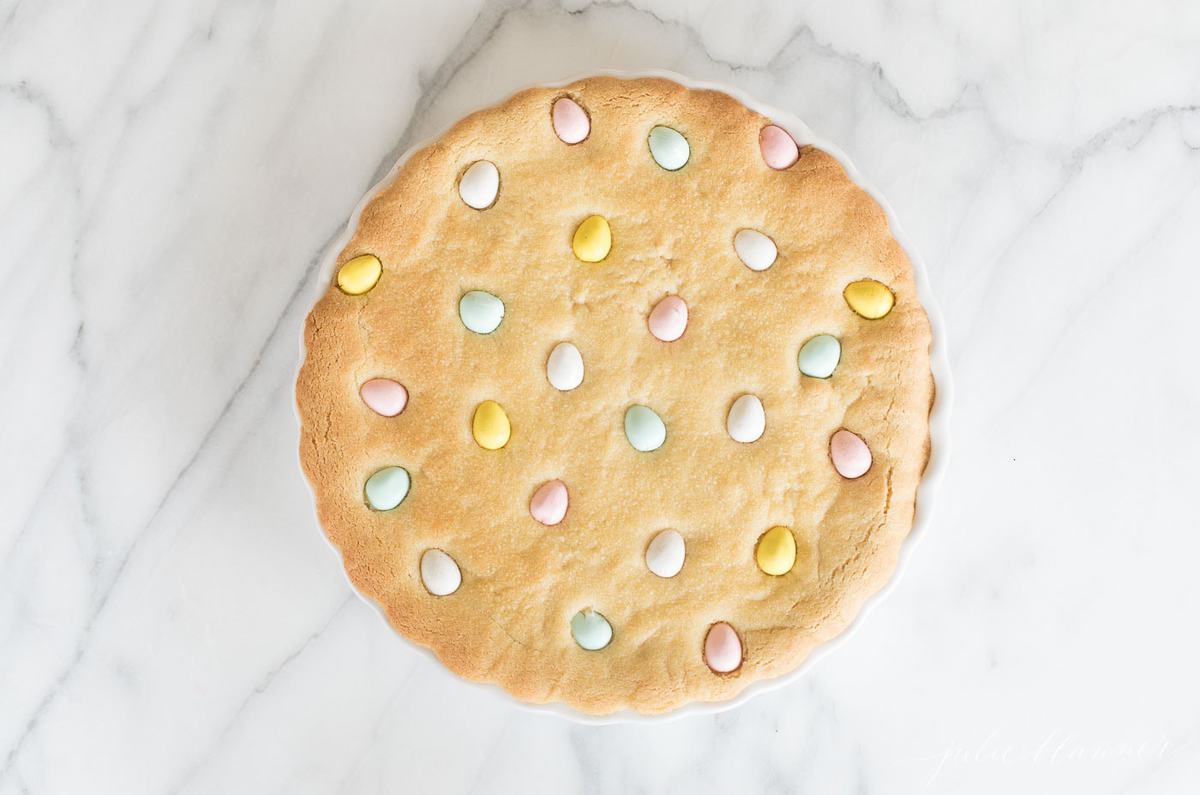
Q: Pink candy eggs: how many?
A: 7